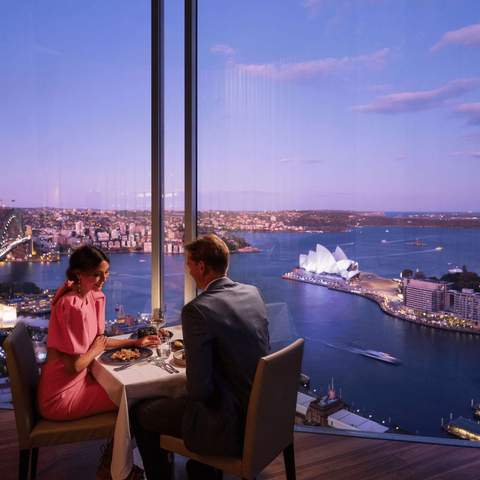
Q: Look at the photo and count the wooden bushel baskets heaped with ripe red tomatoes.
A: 0